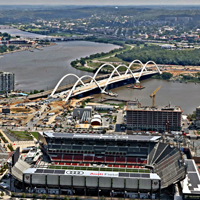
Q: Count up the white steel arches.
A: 6